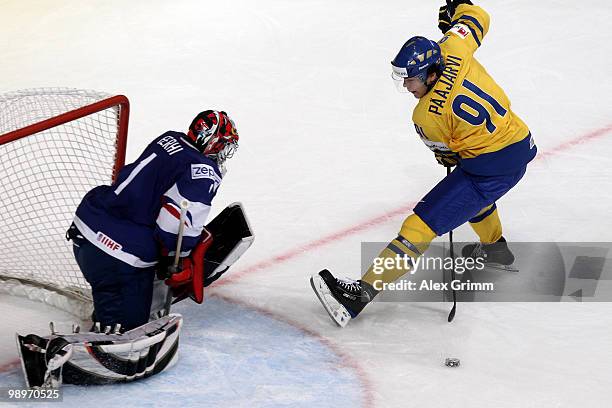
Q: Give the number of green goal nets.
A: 0